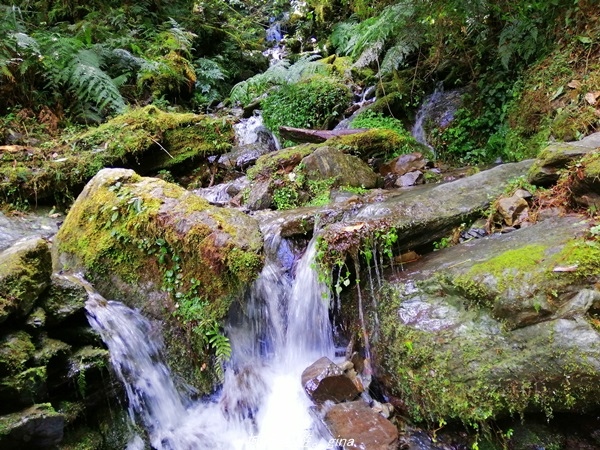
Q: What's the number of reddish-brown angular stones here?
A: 2